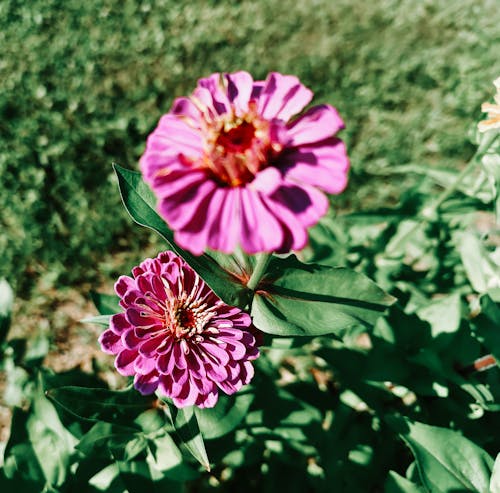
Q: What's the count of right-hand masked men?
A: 0